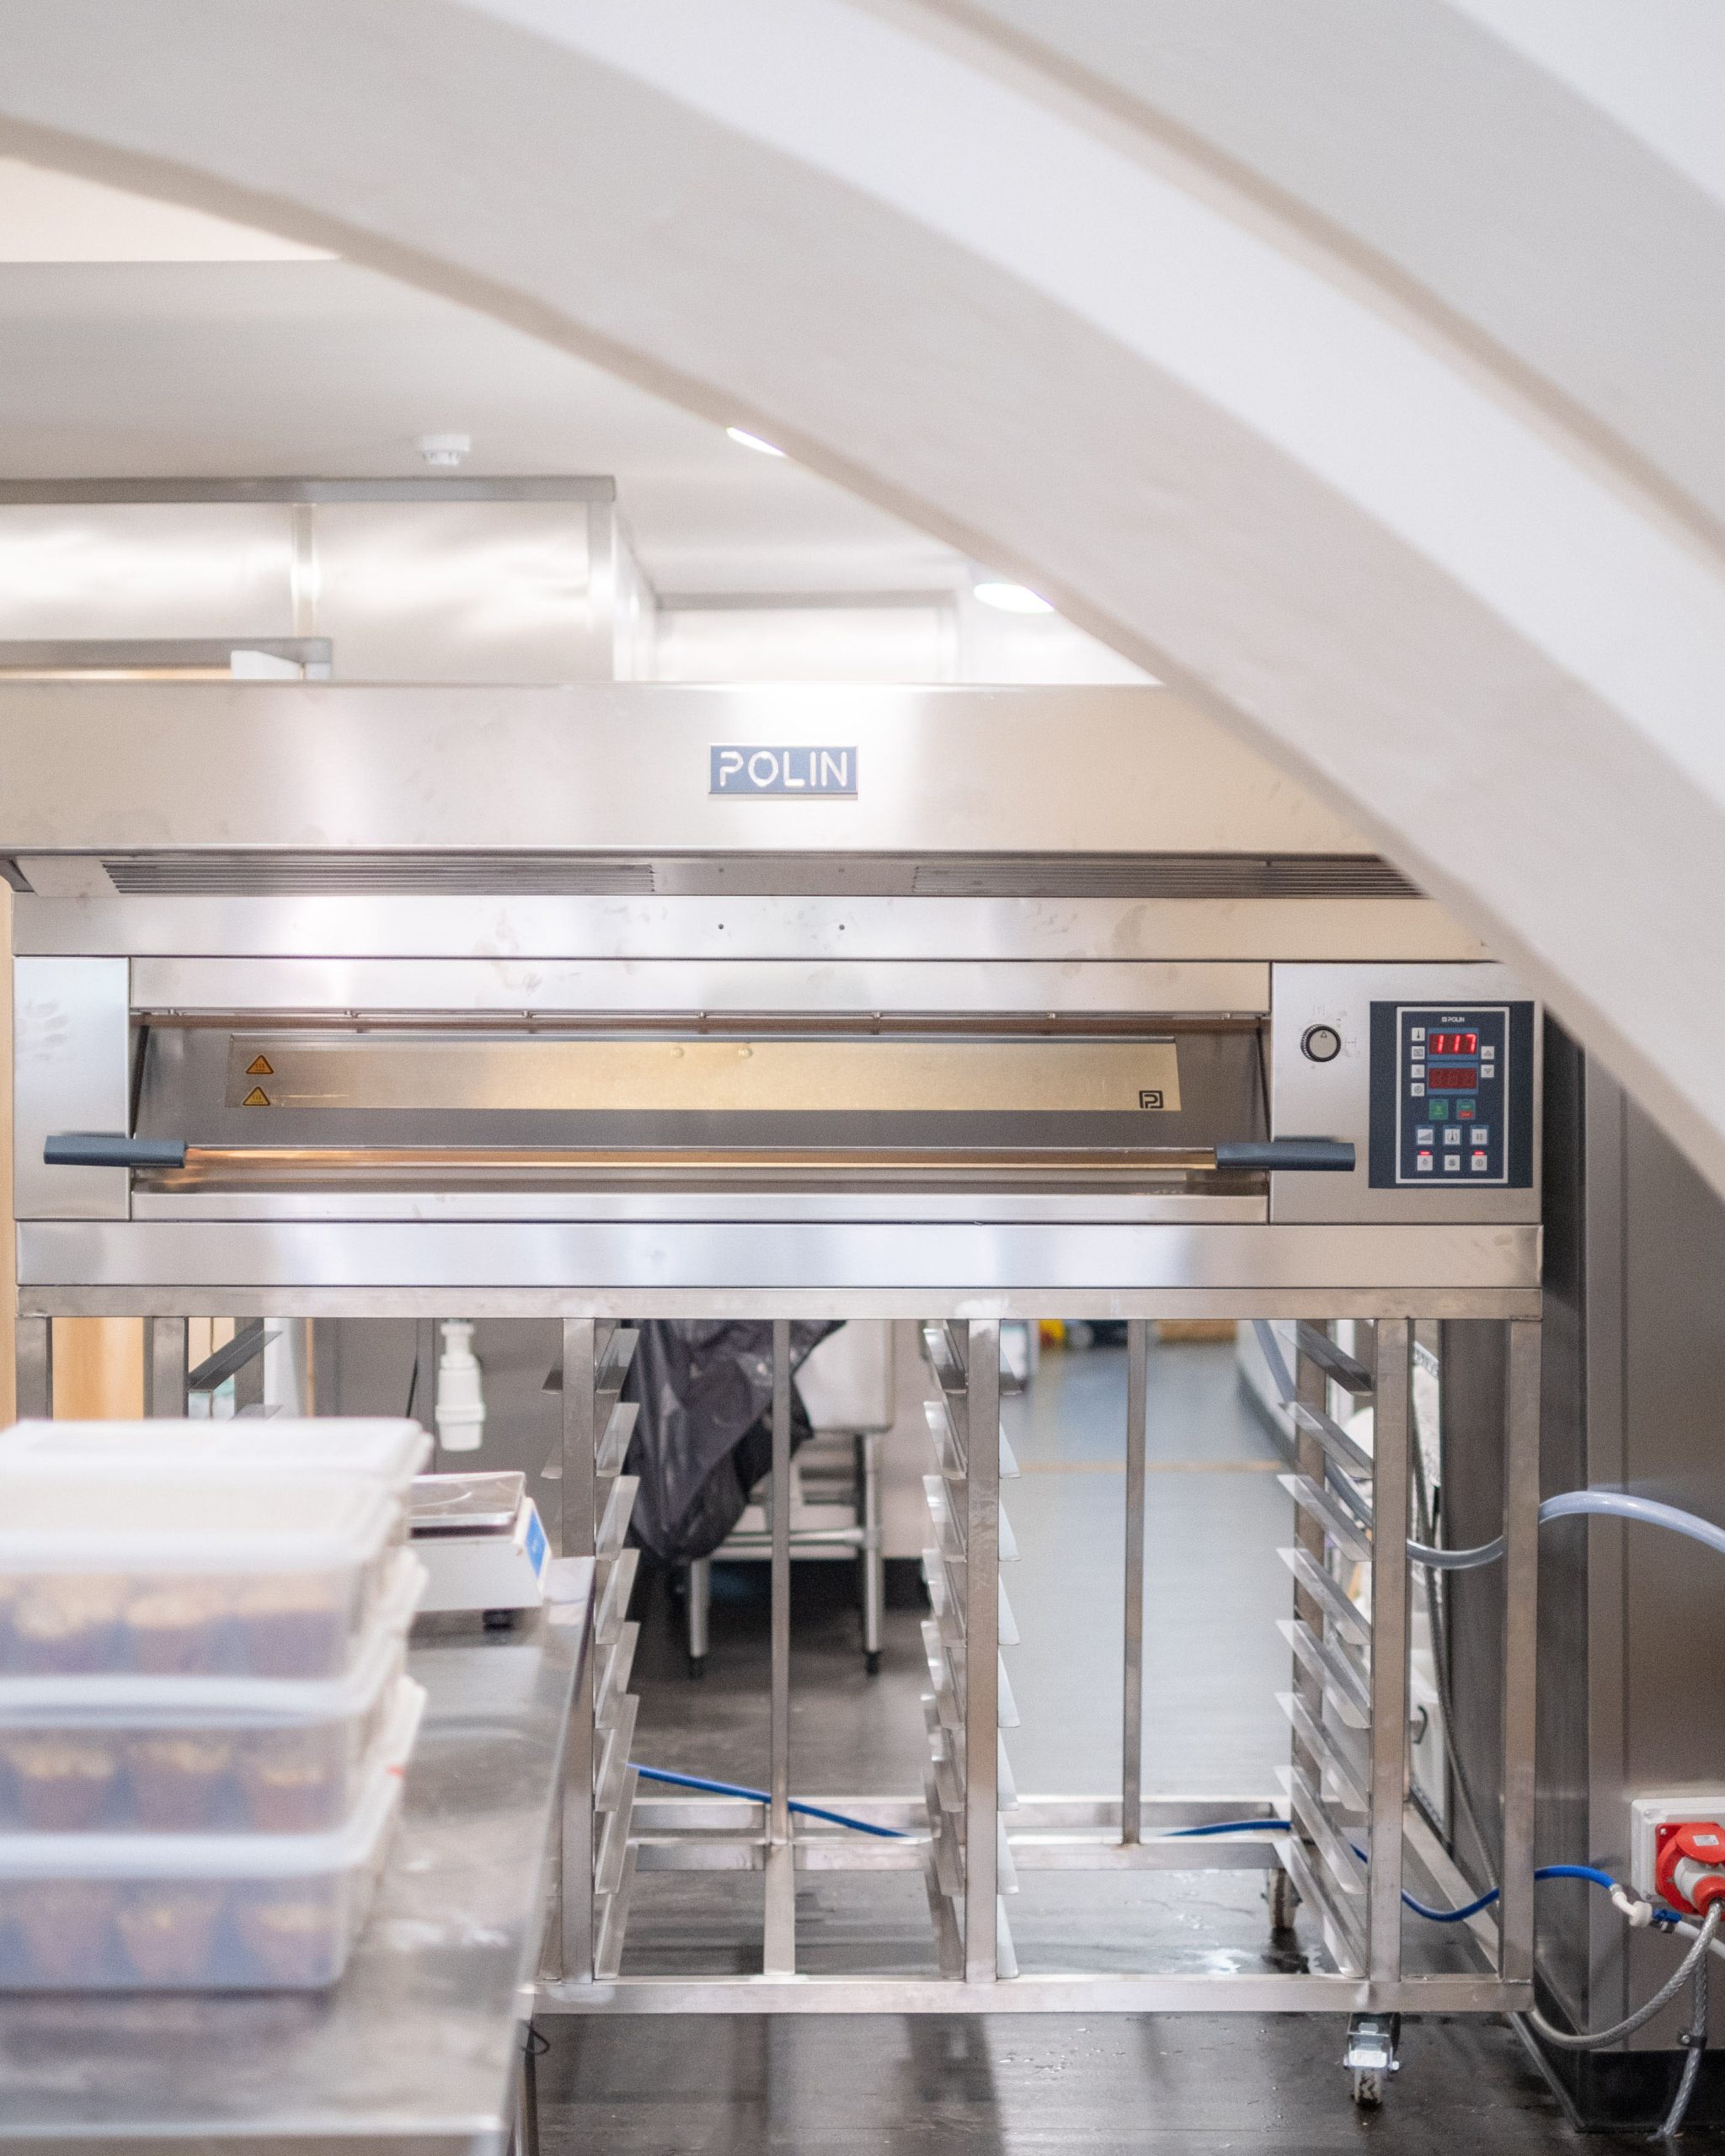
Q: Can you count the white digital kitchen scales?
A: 1